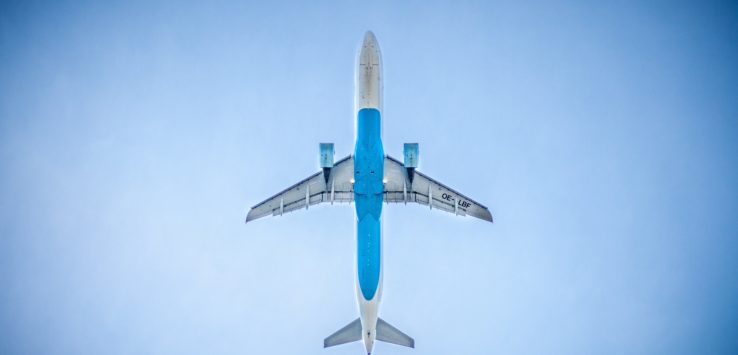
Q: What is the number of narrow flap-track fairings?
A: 6